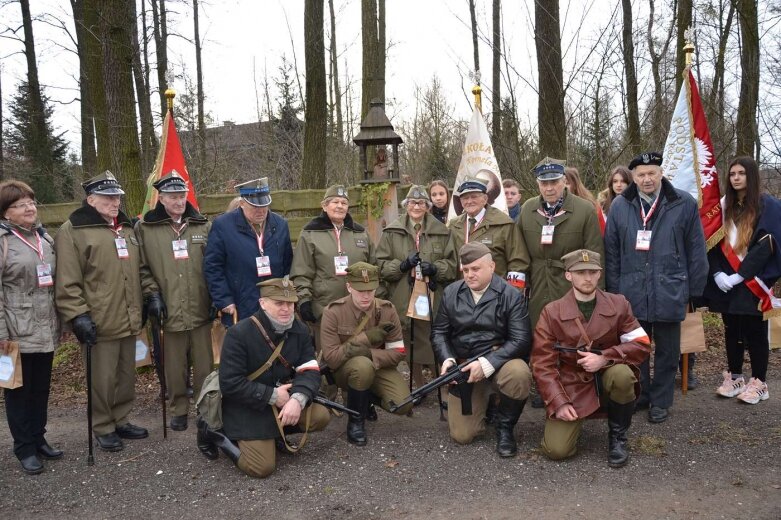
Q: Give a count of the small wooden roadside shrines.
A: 1